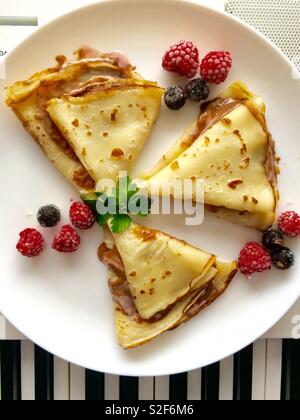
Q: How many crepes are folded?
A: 3